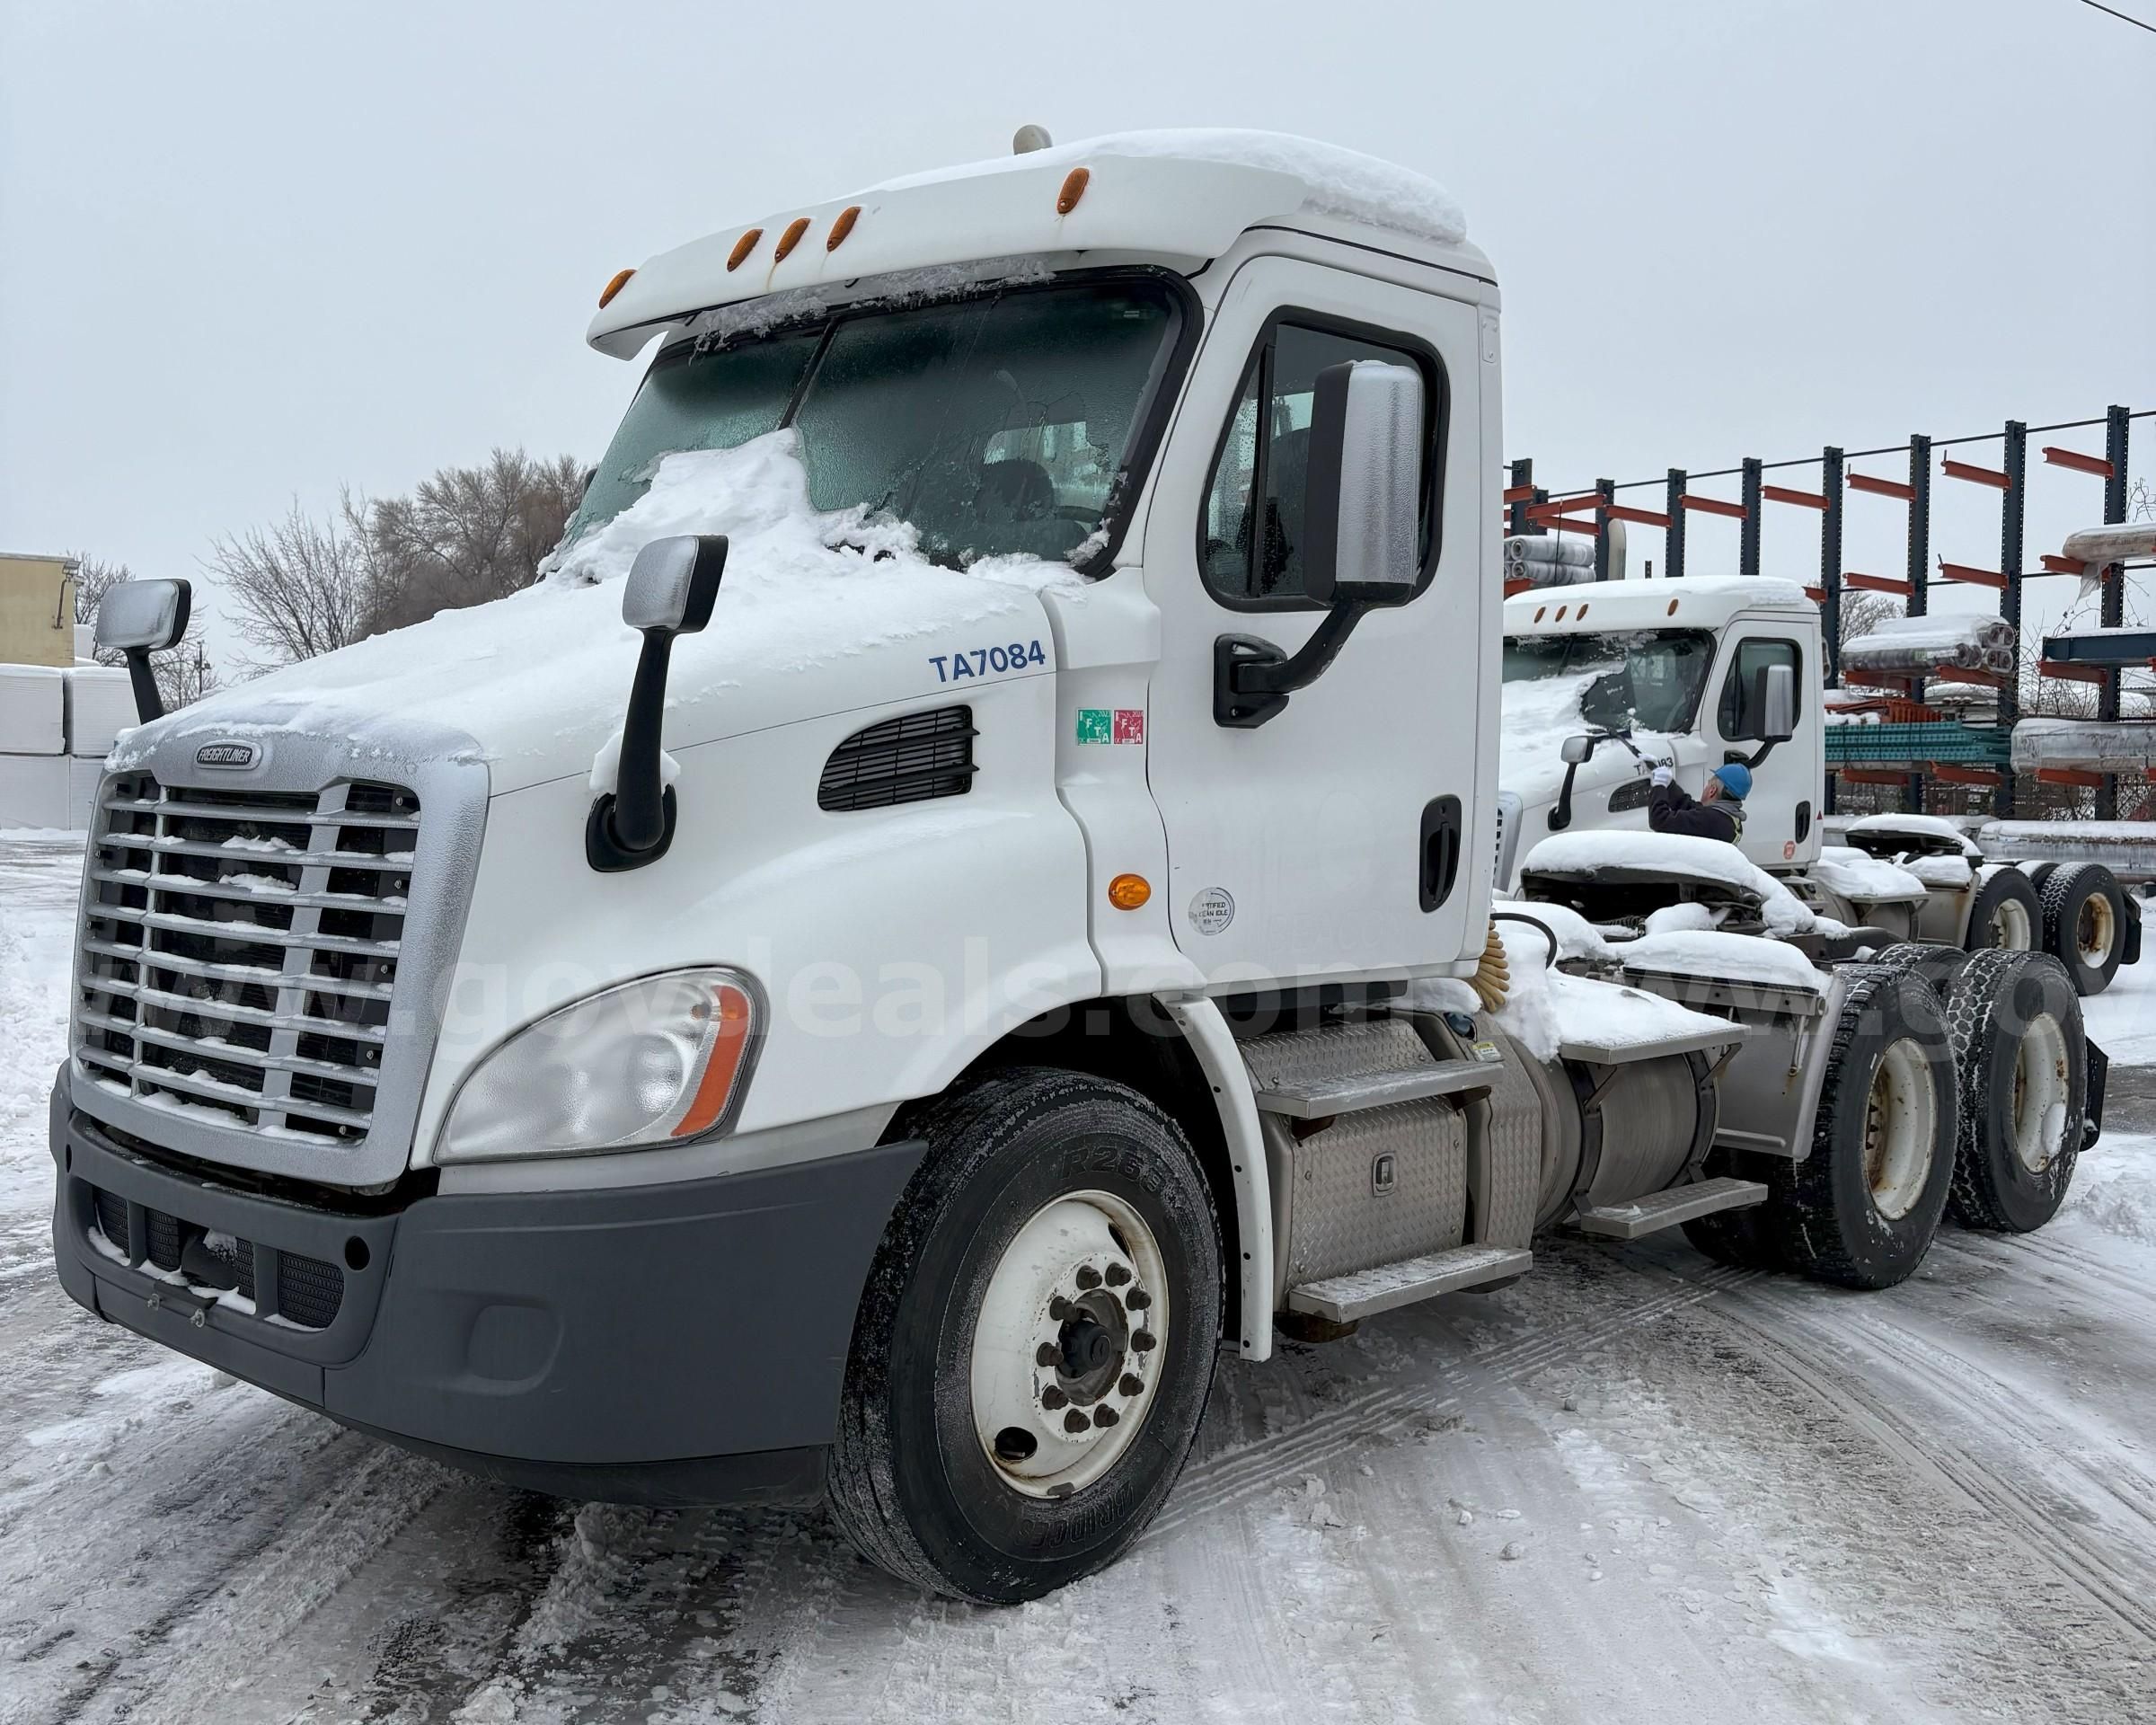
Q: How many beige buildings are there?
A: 1